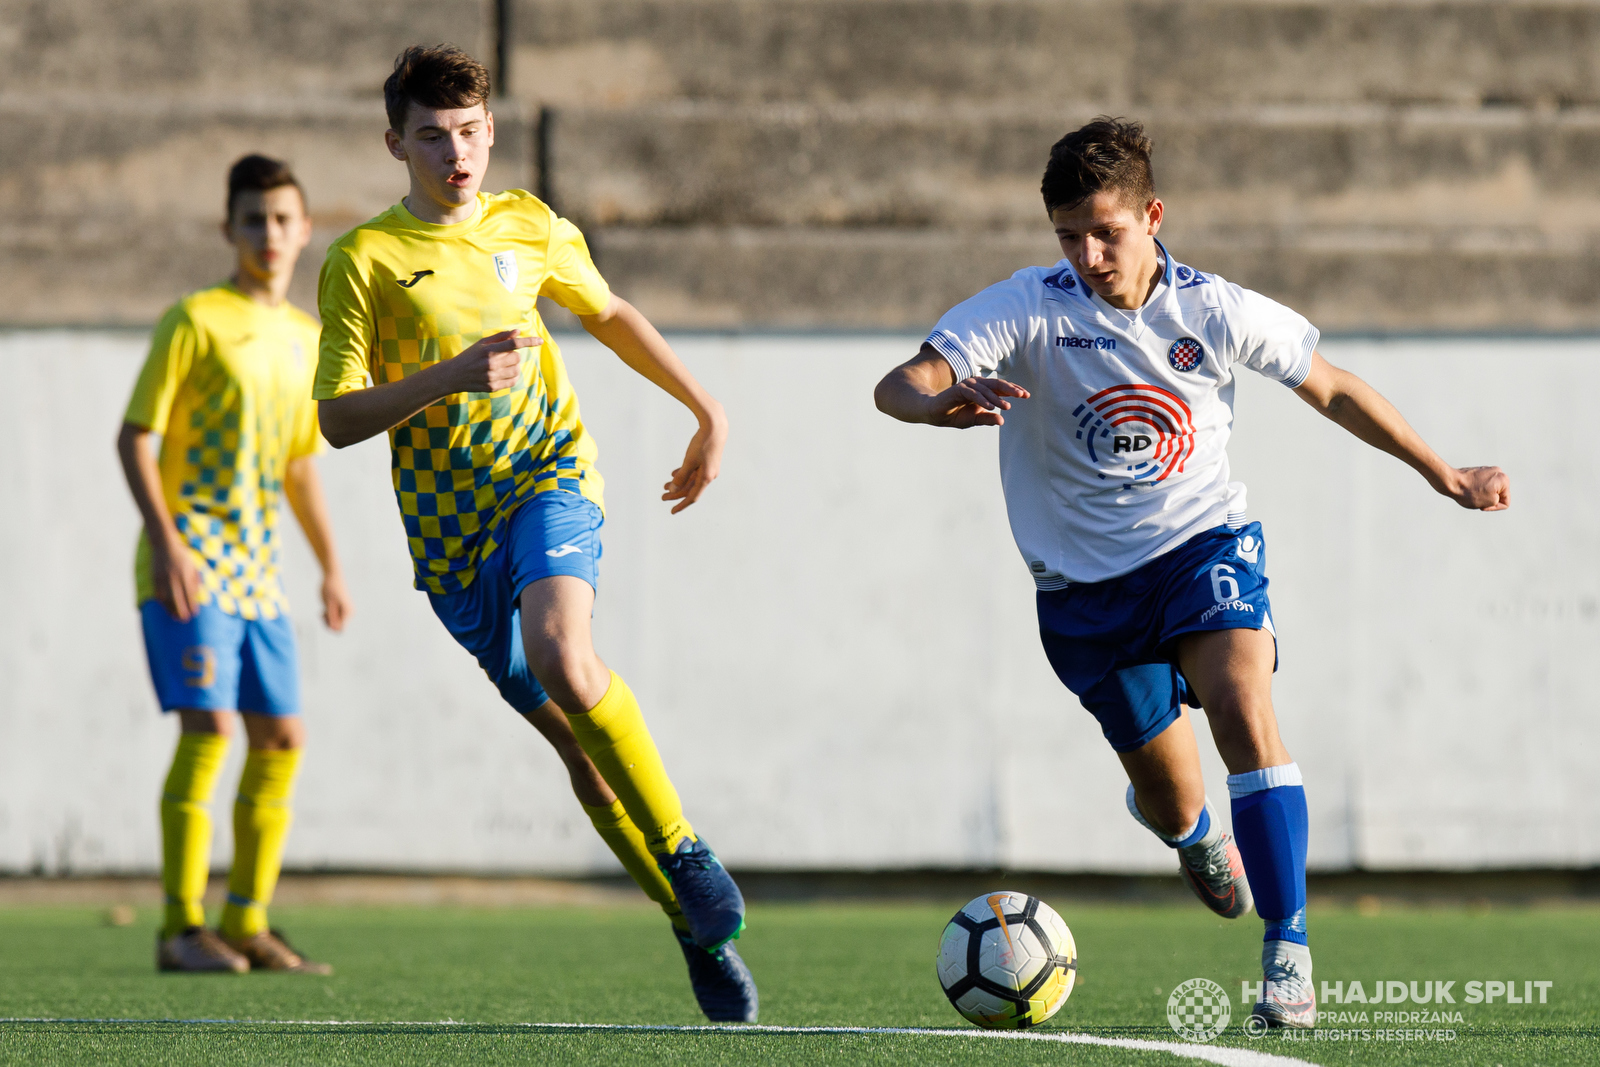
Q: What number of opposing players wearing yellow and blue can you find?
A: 2